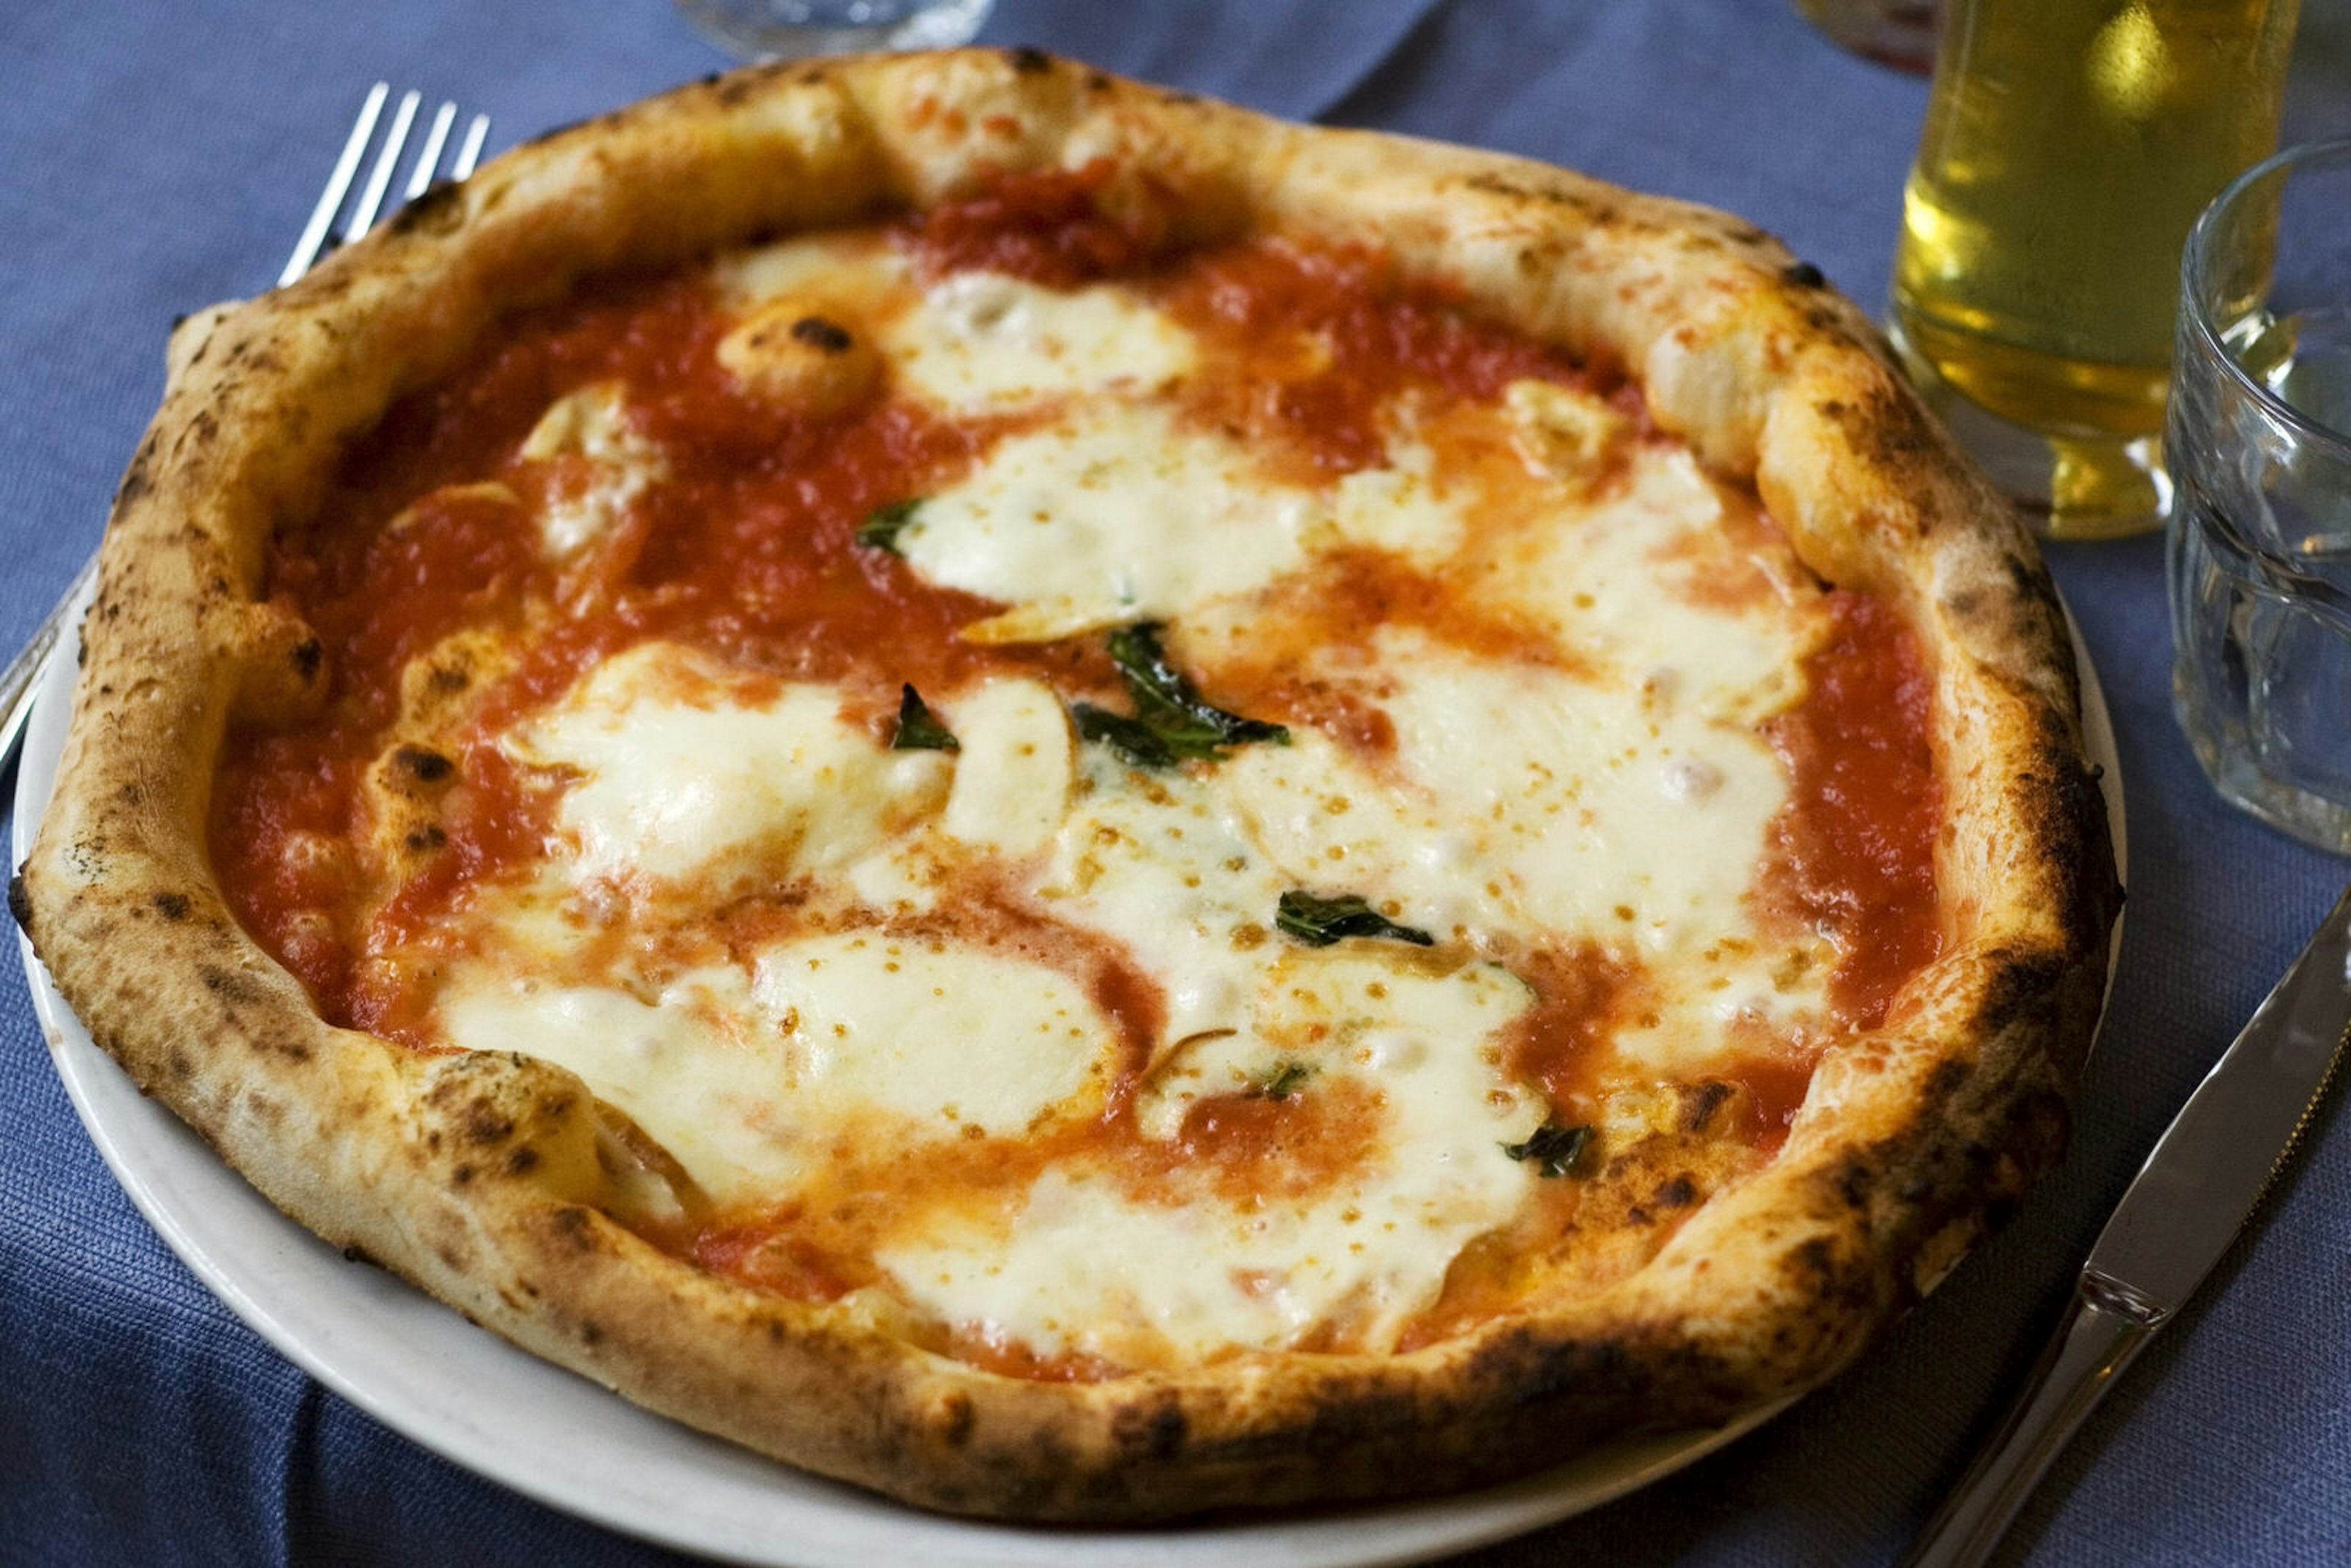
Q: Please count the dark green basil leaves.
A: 6